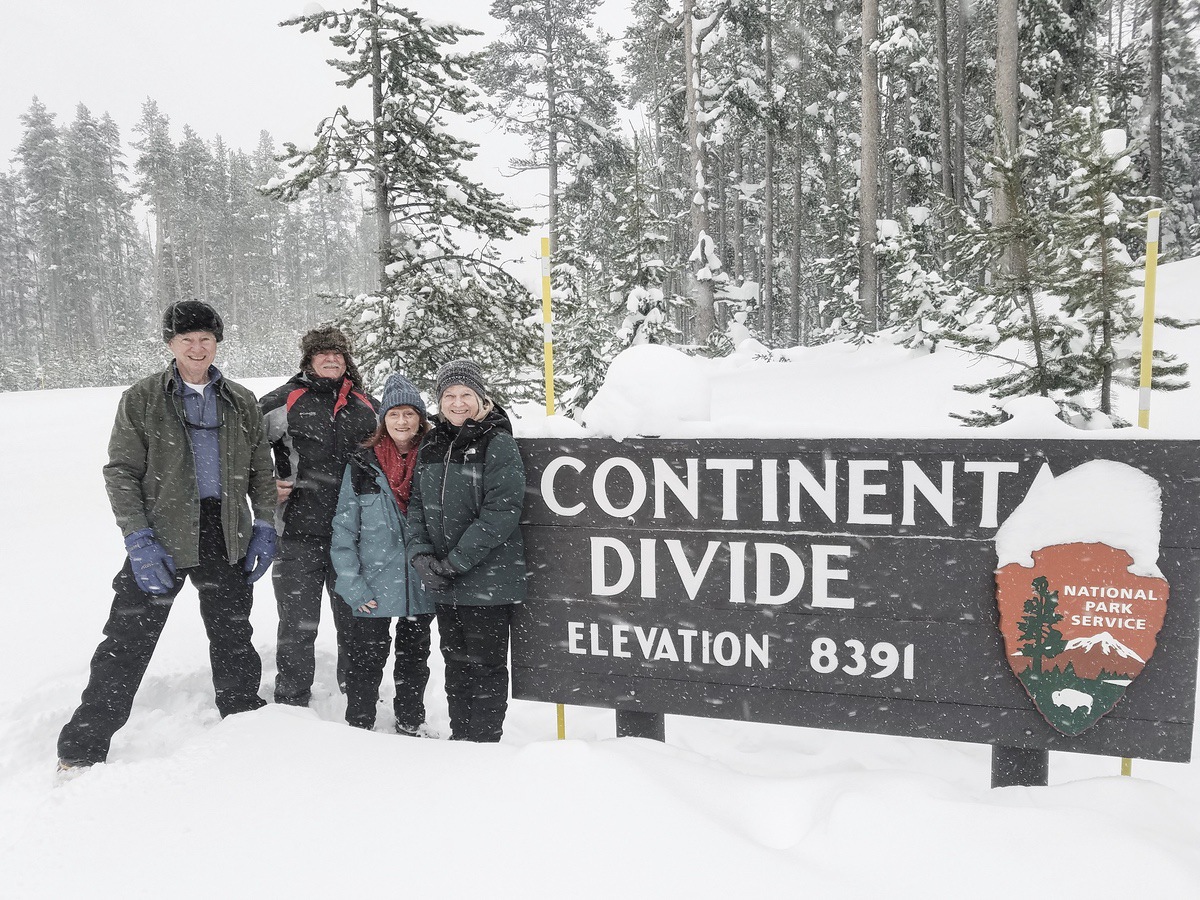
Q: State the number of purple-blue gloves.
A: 2